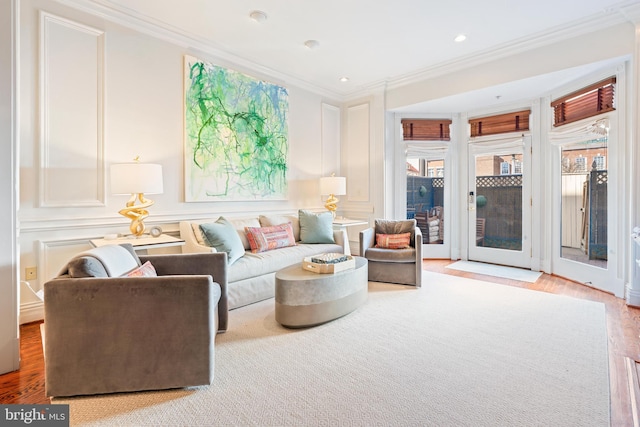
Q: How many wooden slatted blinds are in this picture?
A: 3